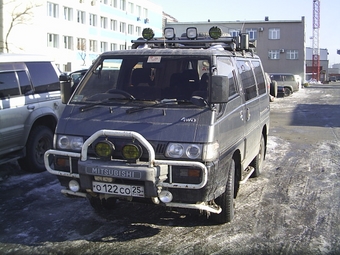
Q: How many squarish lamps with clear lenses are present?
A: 2